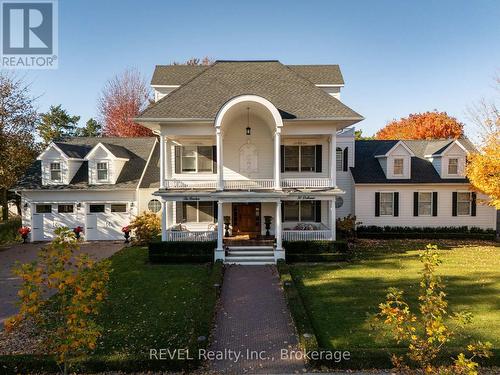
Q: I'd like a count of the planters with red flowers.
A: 3